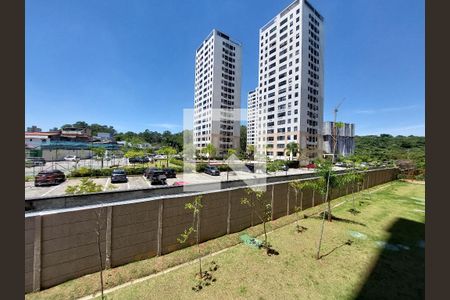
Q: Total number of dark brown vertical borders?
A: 2